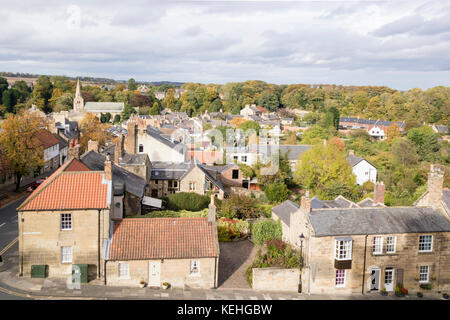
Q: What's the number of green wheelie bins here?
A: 2